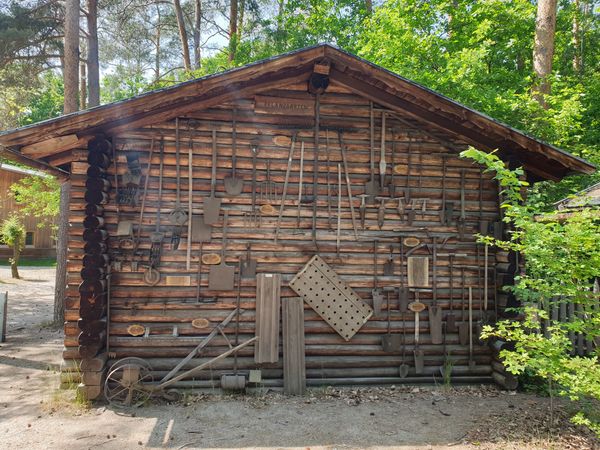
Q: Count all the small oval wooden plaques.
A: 8